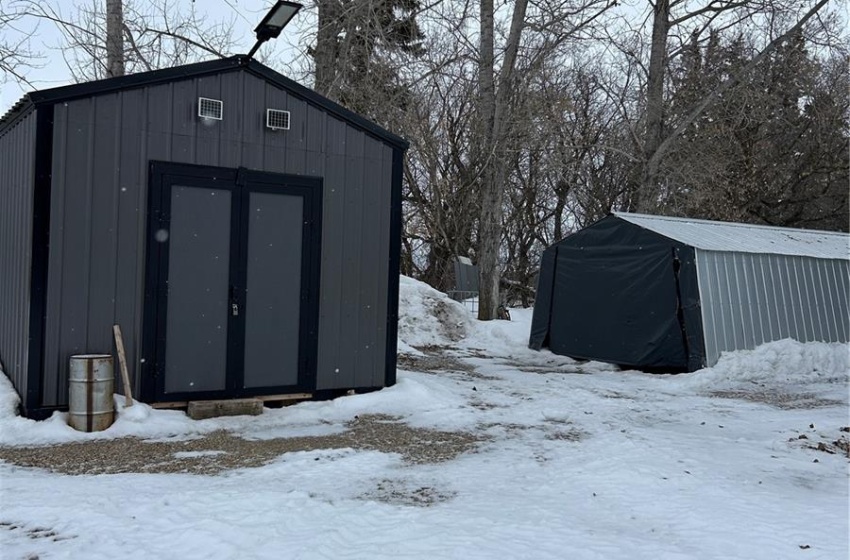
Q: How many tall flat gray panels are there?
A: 2